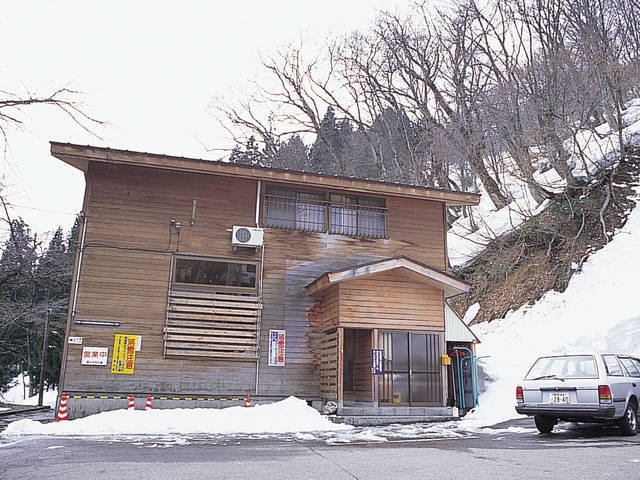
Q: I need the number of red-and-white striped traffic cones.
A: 4